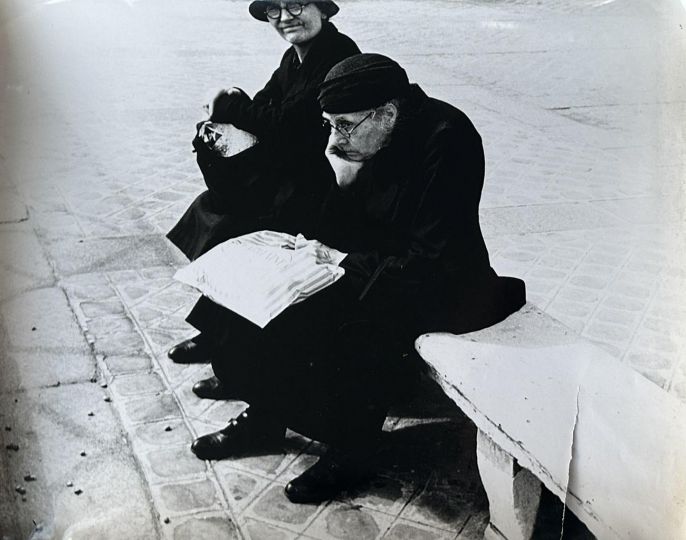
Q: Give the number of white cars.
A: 0